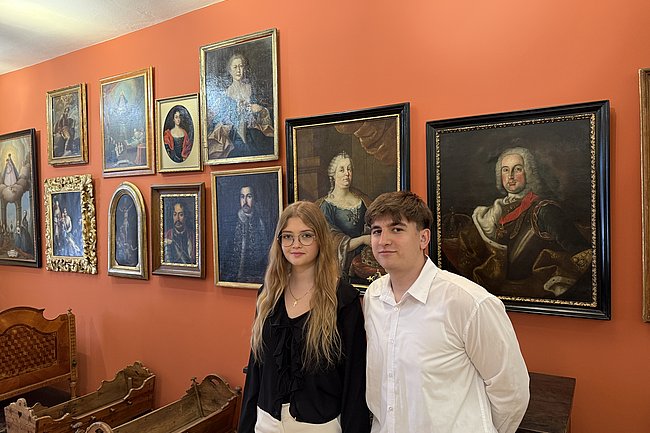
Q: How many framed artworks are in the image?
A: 12